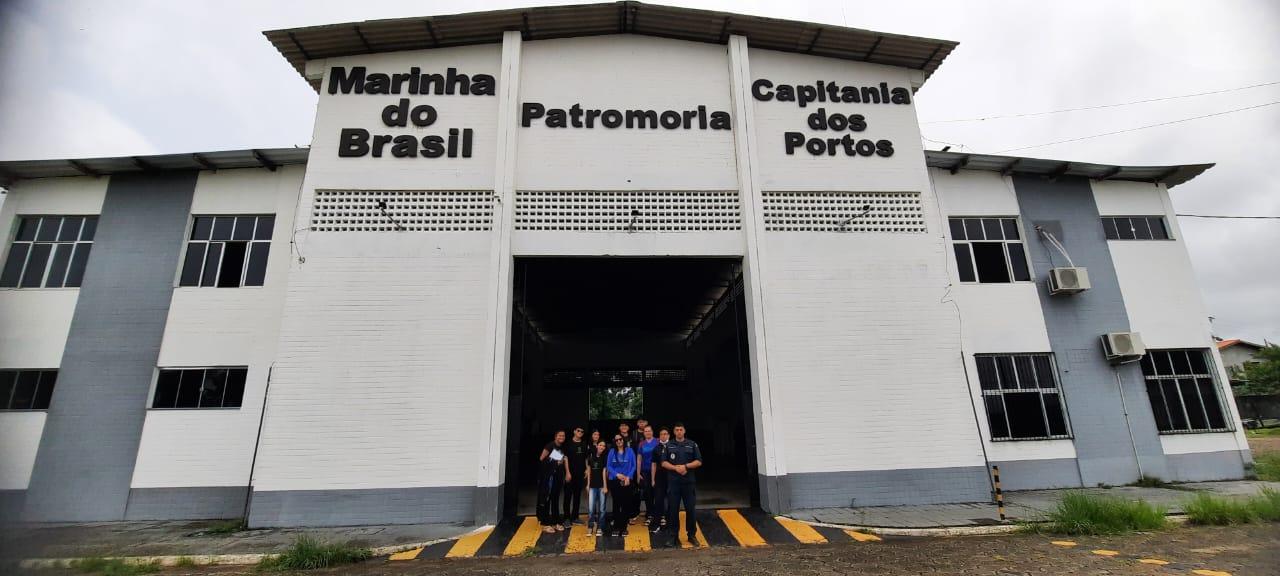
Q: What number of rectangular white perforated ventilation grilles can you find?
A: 3